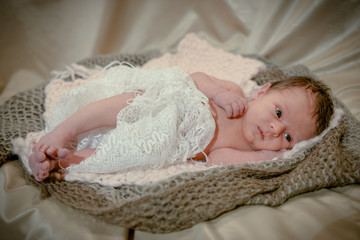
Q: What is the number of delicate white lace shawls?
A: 1